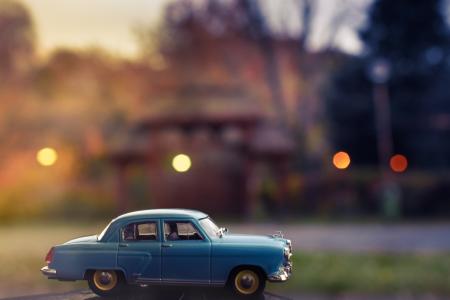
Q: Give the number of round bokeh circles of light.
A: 4